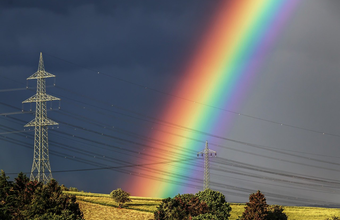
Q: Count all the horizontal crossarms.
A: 4